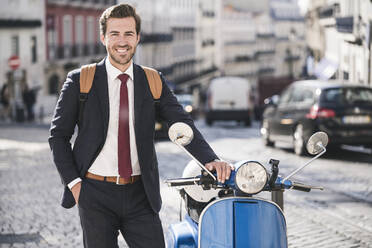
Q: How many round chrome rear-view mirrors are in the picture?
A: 2